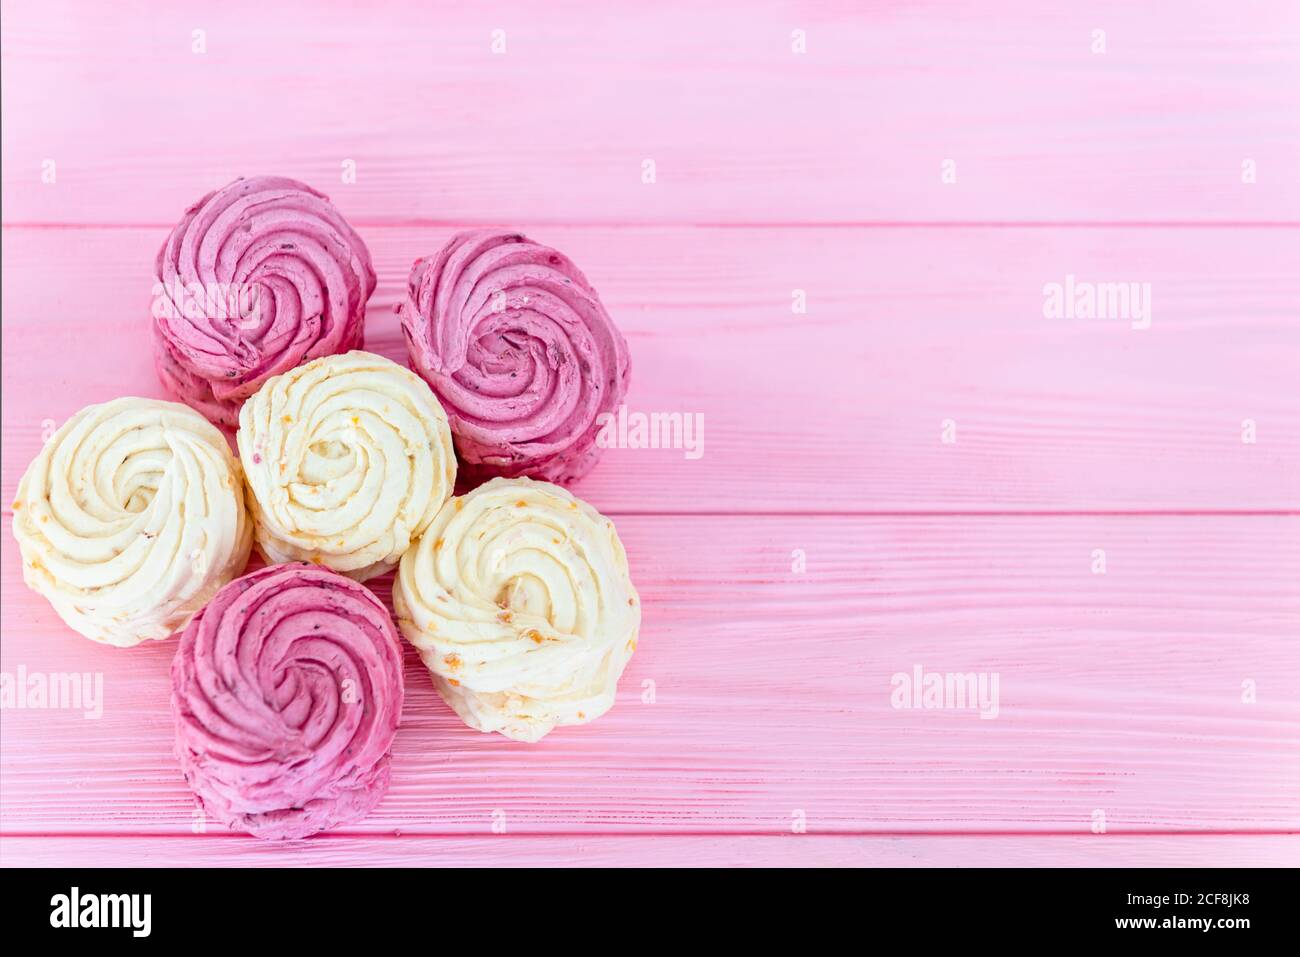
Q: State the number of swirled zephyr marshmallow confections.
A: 6